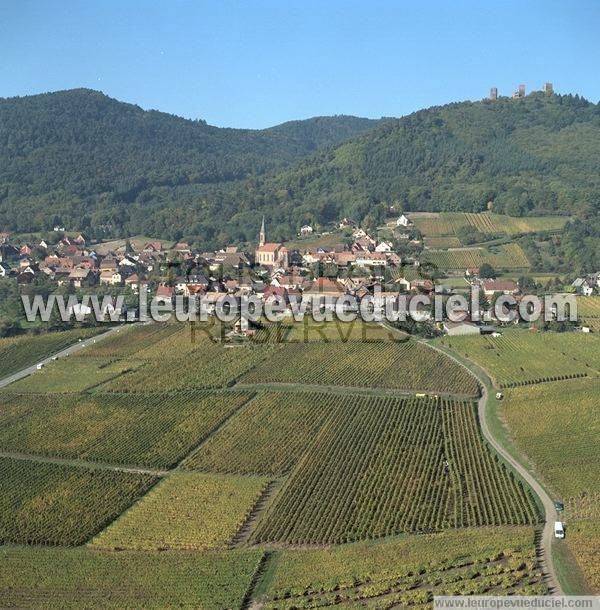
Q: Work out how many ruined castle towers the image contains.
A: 3